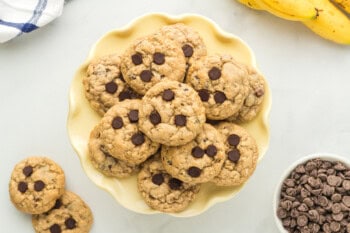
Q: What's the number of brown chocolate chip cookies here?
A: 13